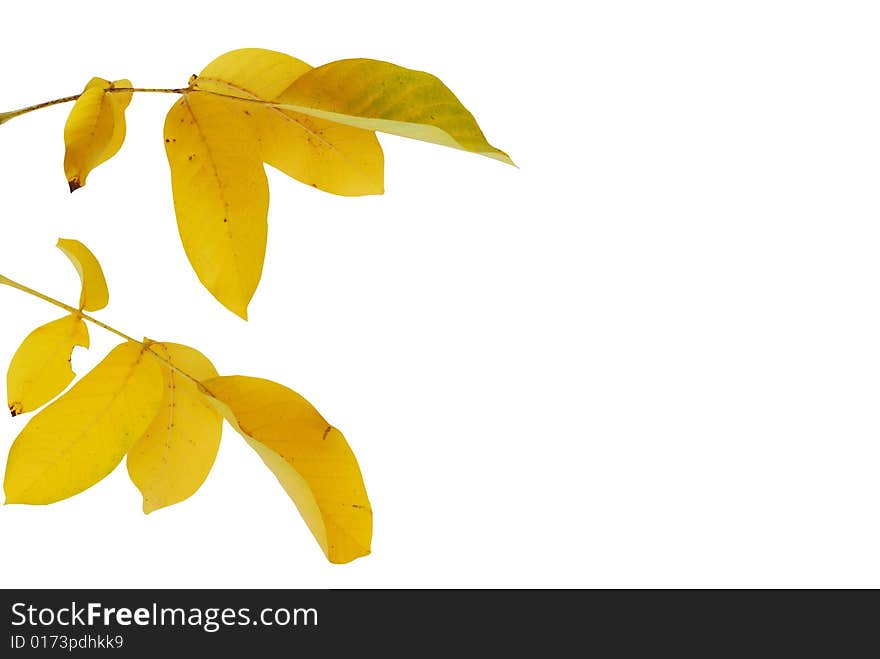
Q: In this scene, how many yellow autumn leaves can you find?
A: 9